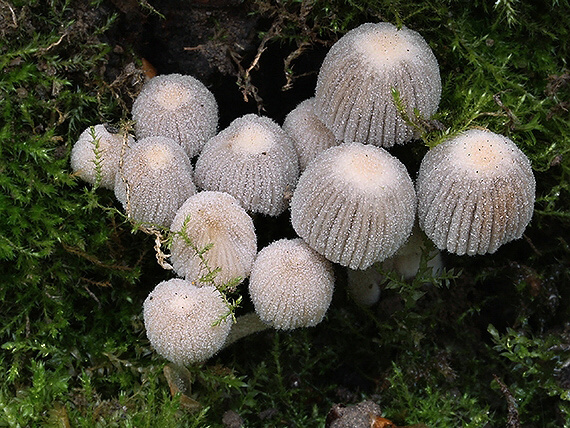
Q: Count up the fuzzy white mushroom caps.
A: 11